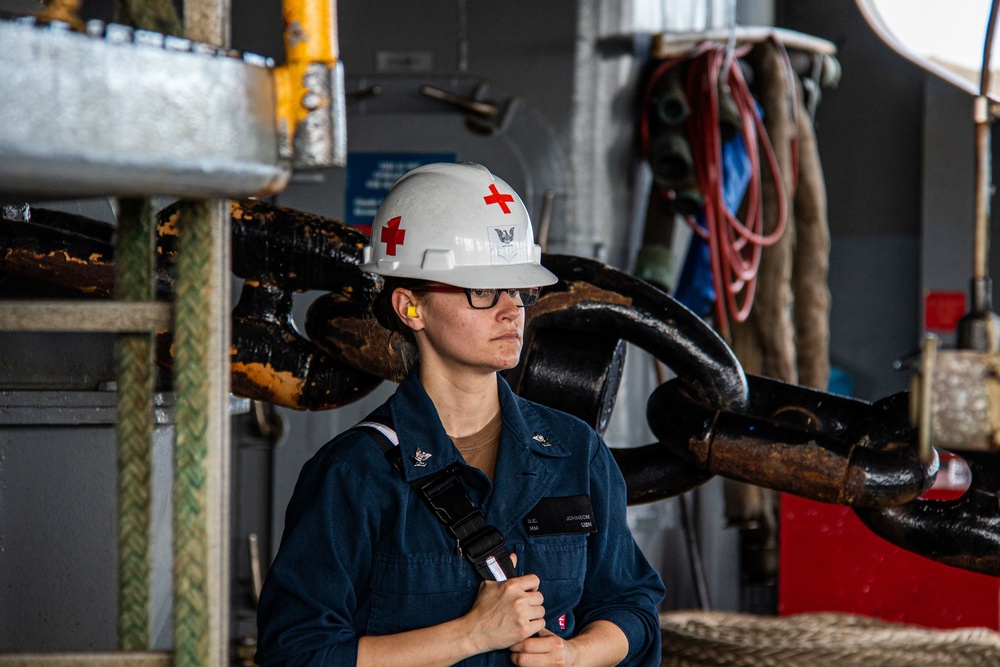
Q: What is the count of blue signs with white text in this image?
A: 1